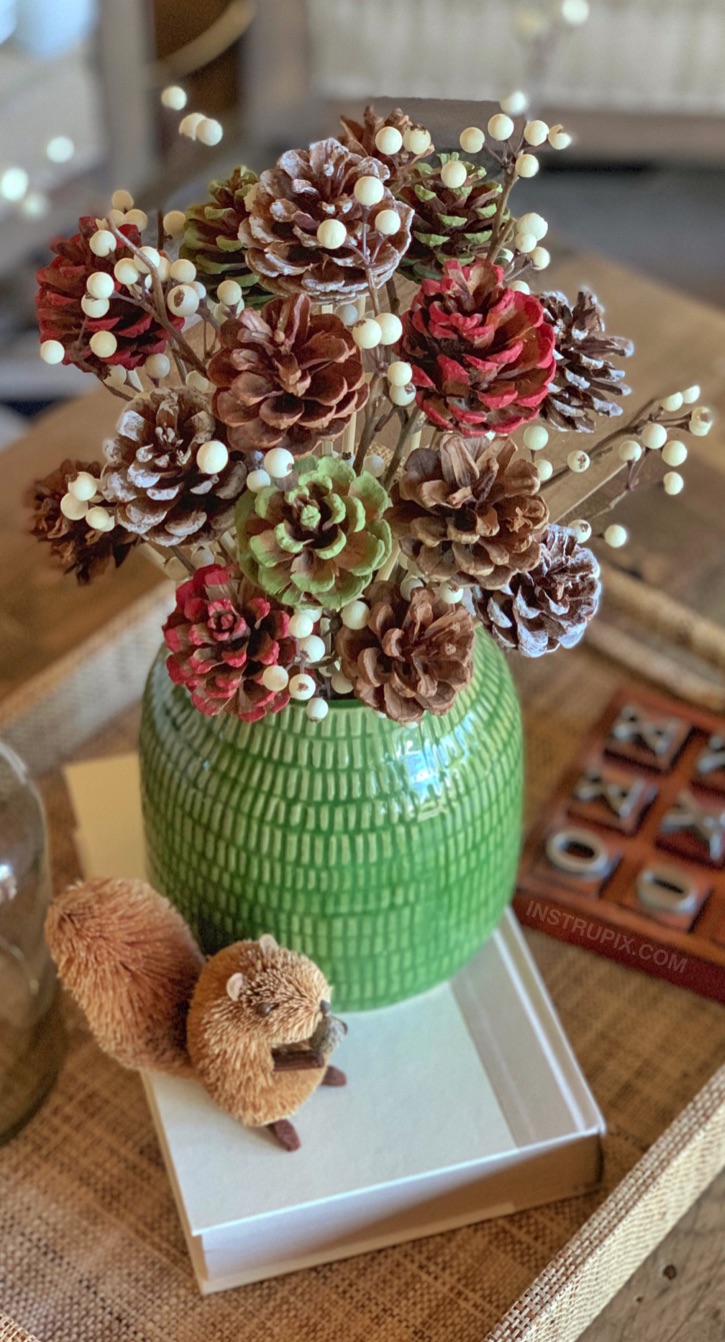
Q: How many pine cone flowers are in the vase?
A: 15